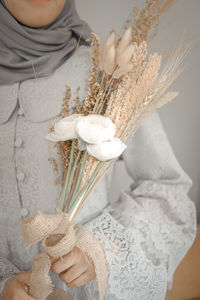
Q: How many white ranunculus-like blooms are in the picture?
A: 3